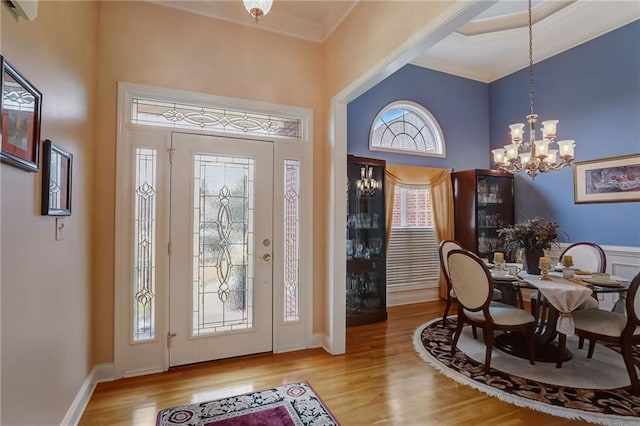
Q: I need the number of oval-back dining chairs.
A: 4